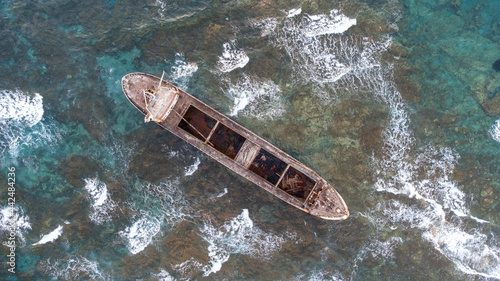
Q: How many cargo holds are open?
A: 4